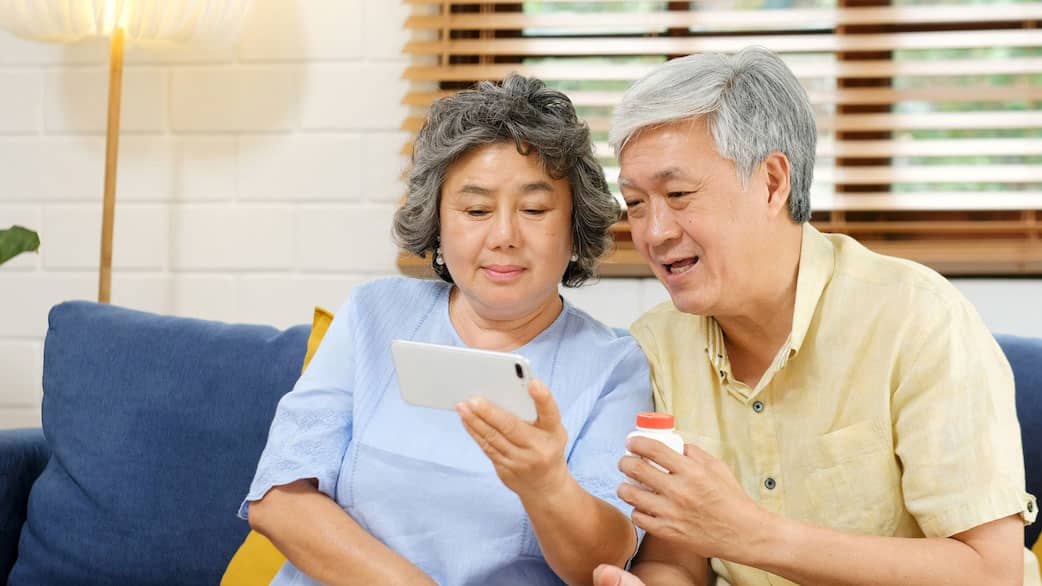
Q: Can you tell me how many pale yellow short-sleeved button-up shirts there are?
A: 1